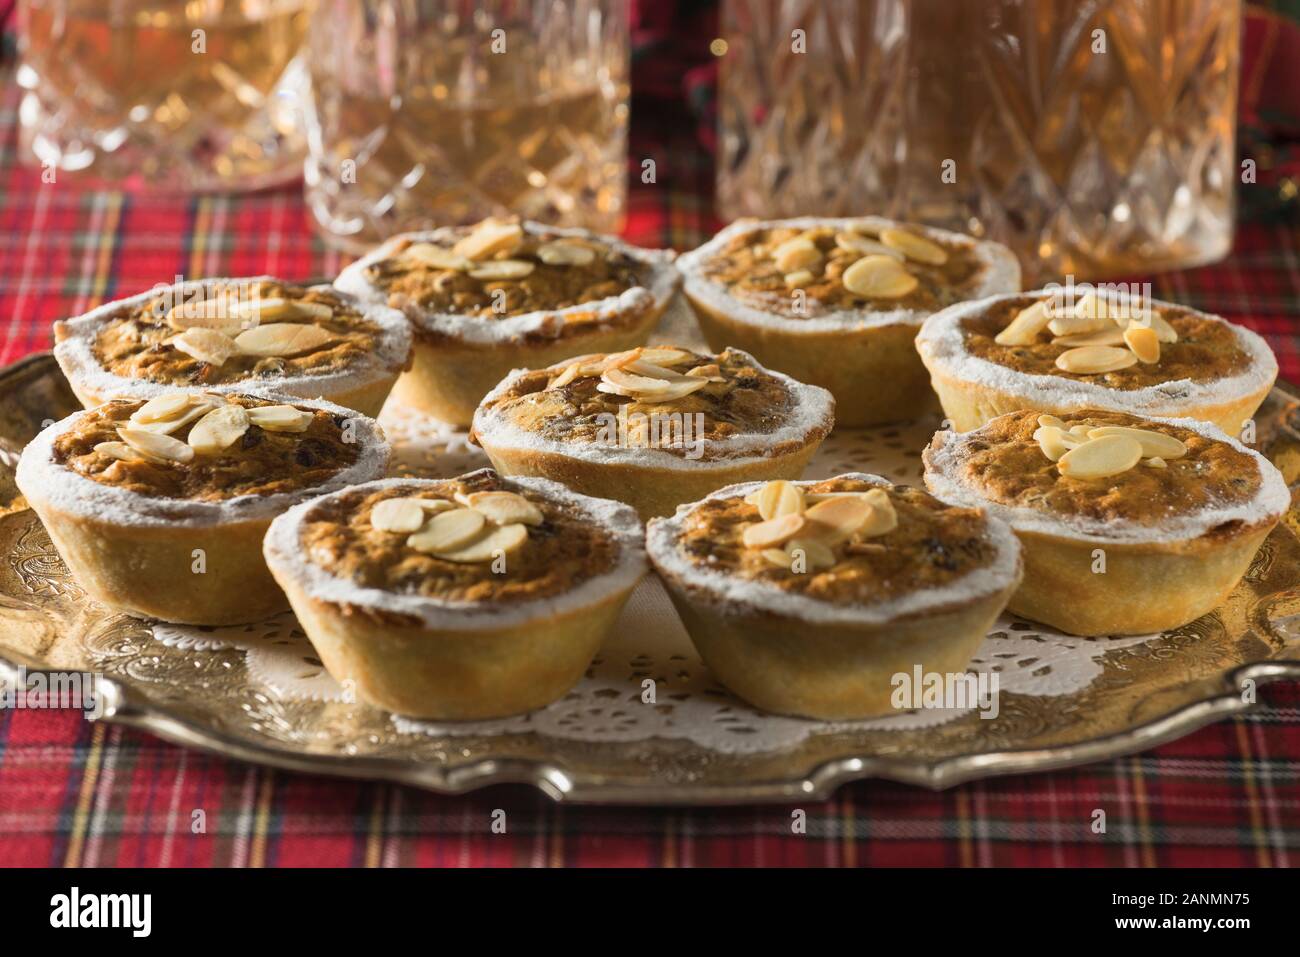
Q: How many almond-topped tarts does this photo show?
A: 9